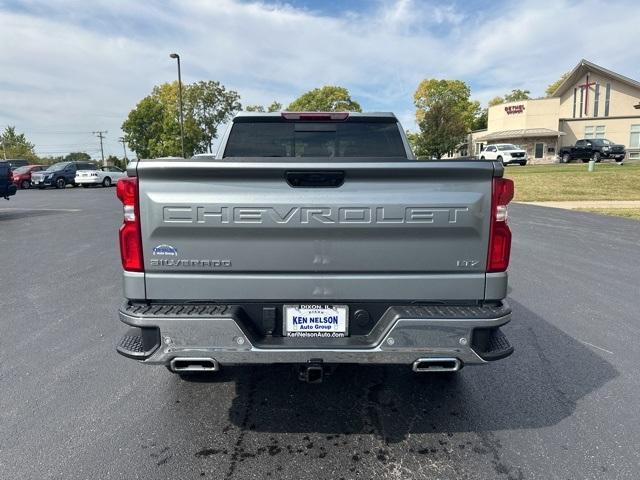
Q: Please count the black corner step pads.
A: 2